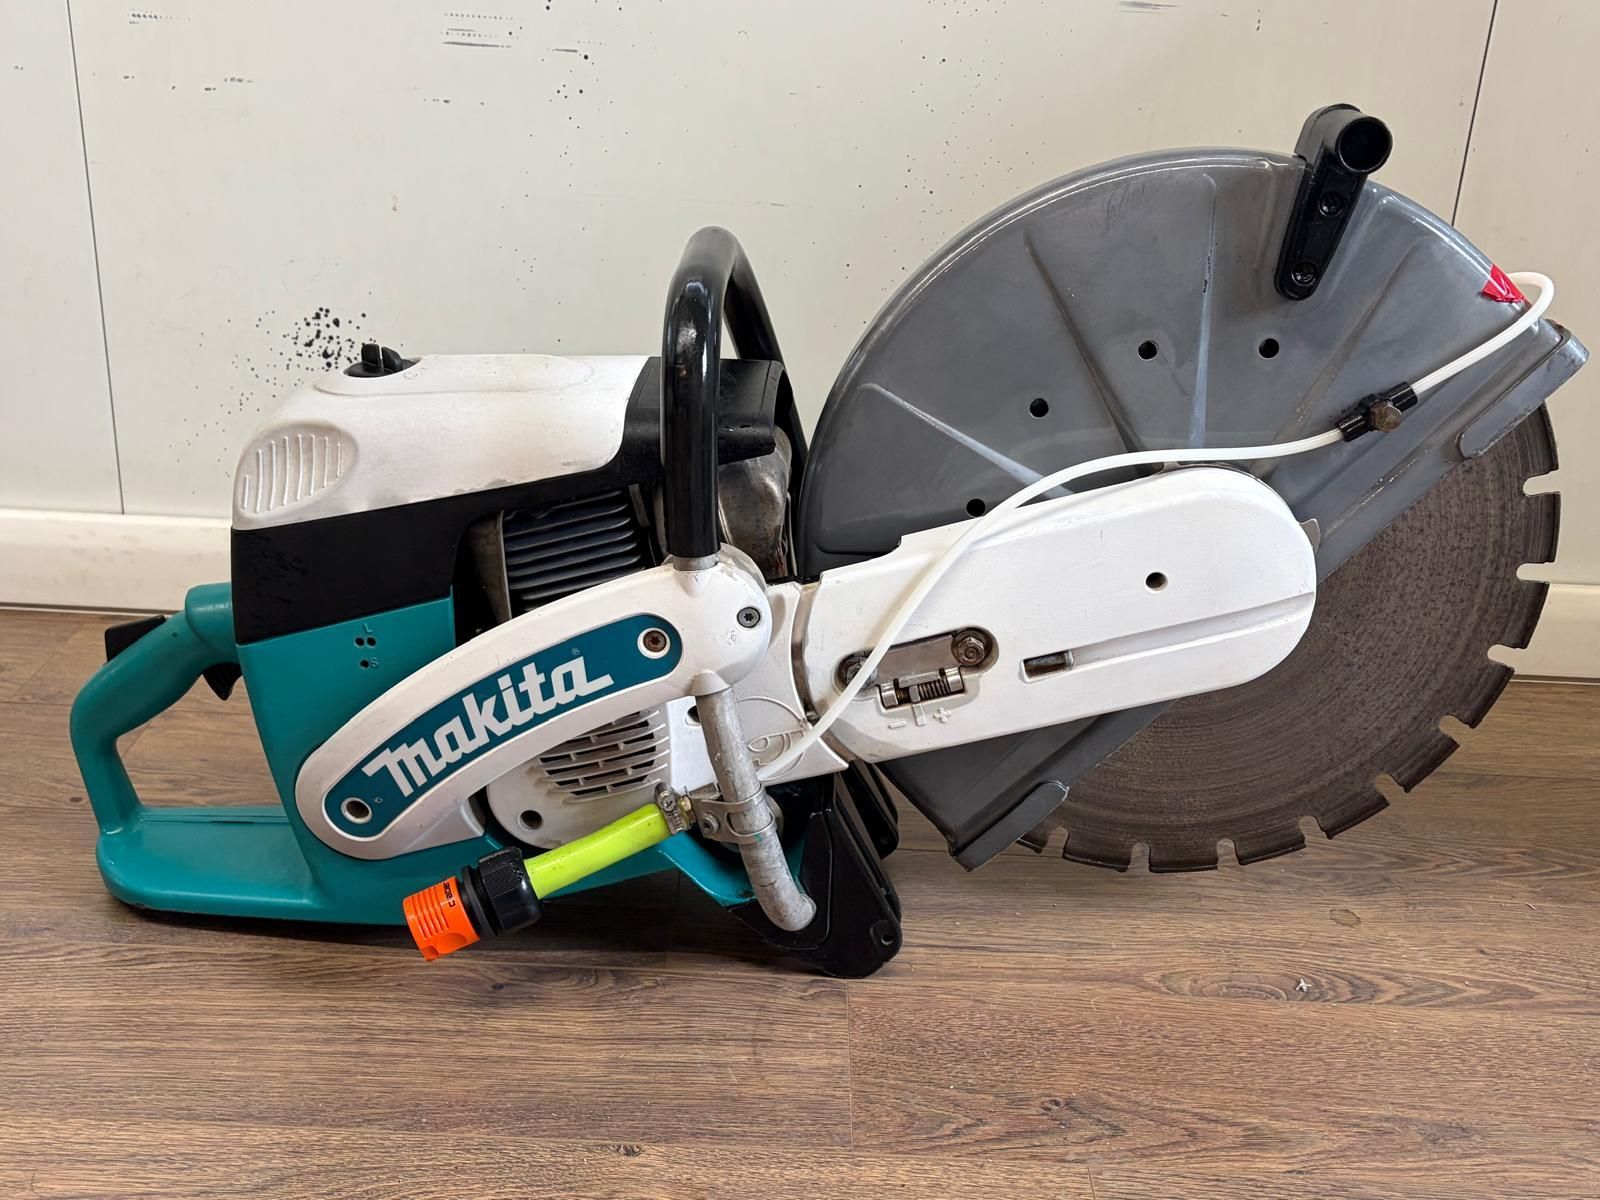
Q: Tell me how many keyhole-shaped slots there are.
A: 9